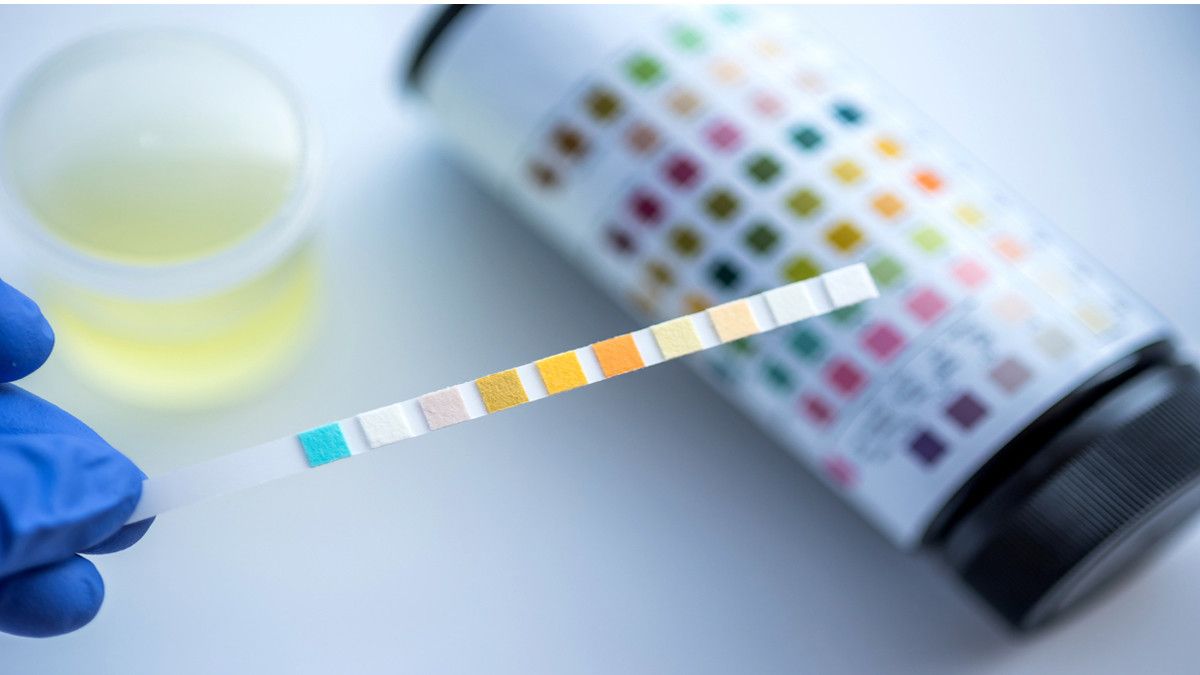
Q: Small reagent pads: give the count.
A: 10